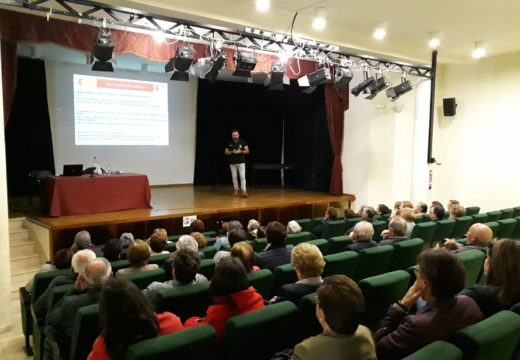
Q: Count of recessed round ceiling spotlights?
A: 5